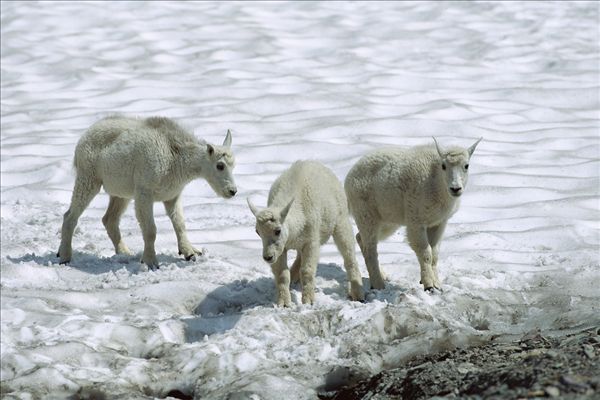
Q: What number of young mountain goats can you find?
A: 3